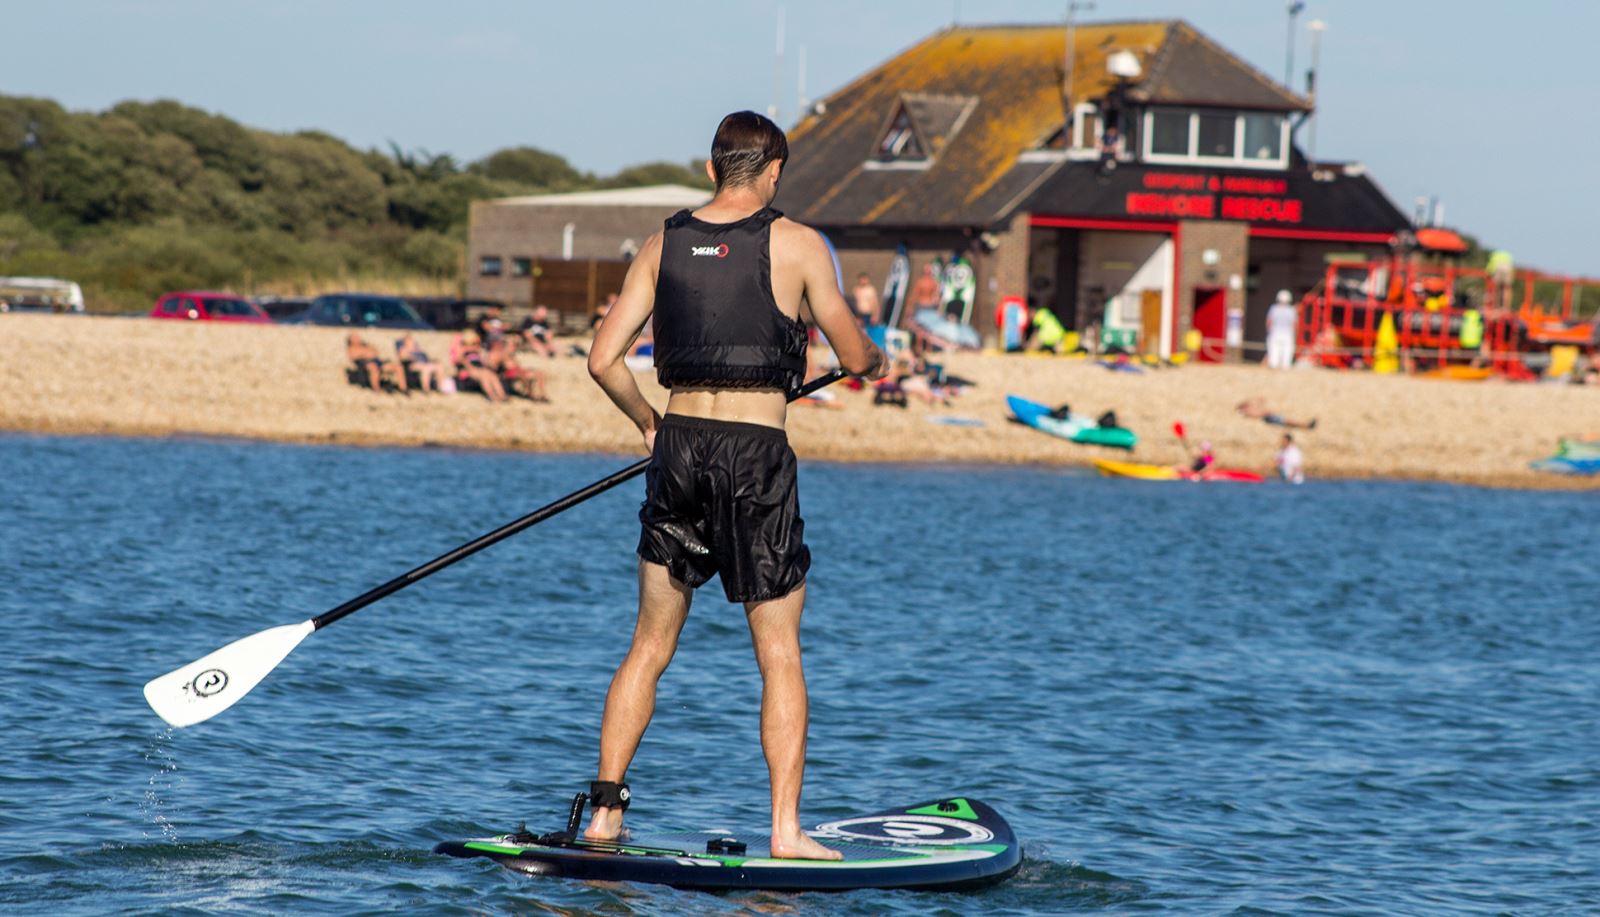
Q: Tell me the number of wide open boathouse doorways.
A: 2